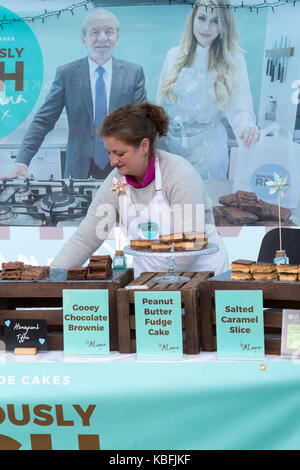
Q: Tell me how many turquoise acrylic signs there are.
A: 3